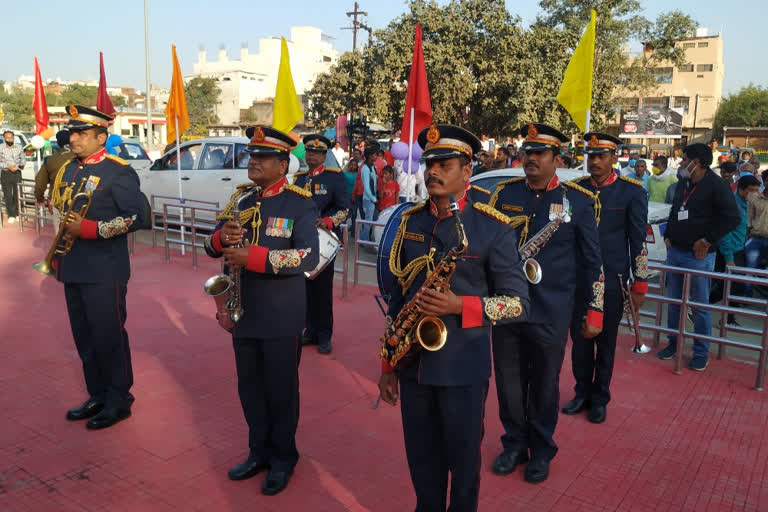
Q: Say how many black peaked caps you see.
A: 6